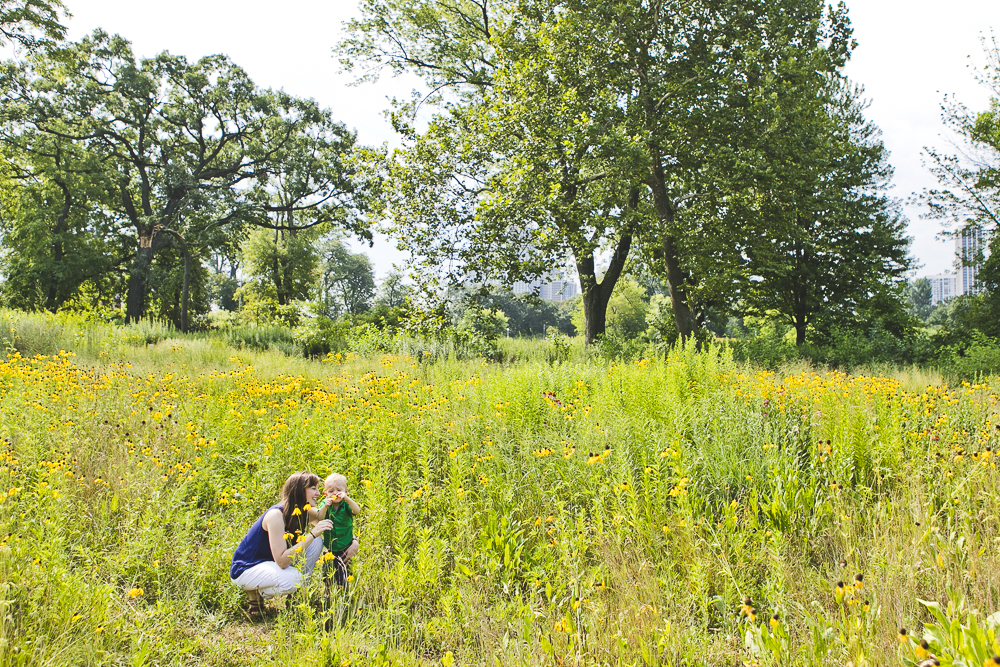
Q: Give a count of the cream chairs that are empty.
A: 0